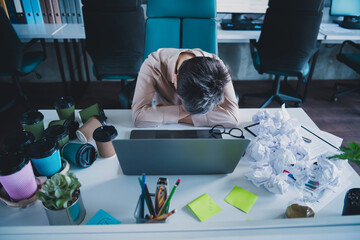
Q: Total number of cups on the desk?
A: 11